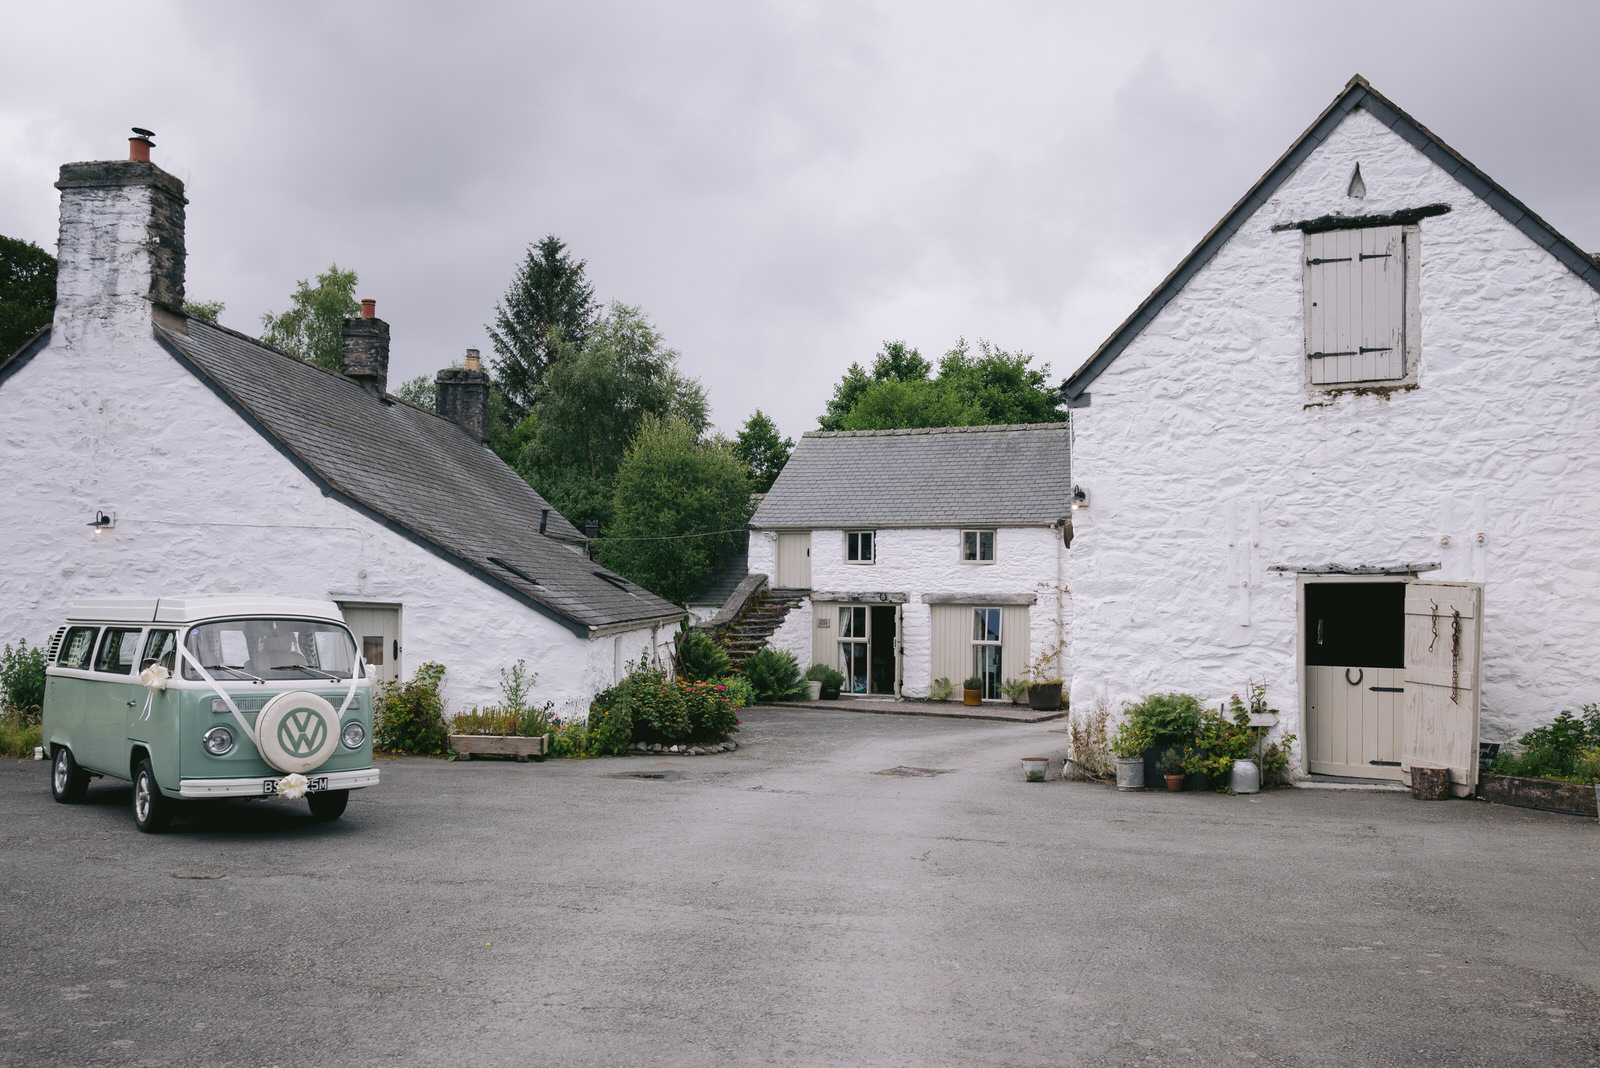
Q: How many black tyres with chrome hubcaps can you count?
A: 2